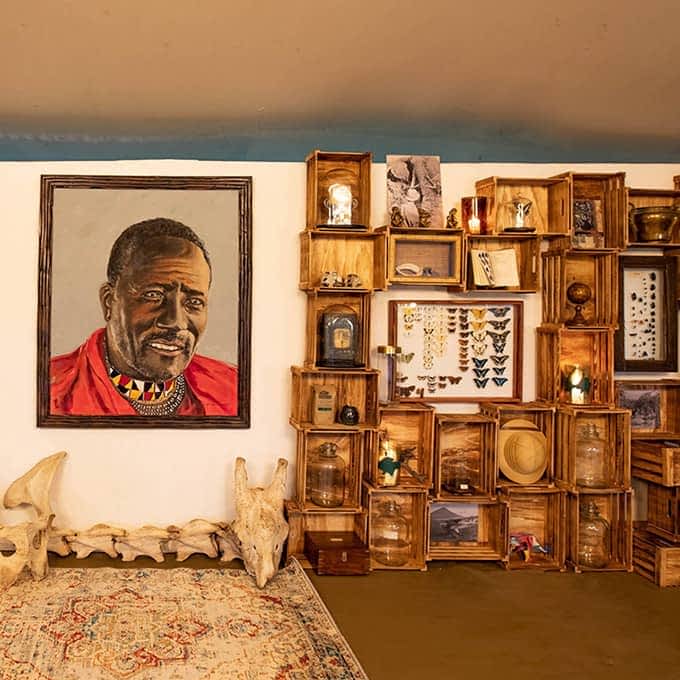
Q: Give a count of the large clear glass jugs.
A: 4